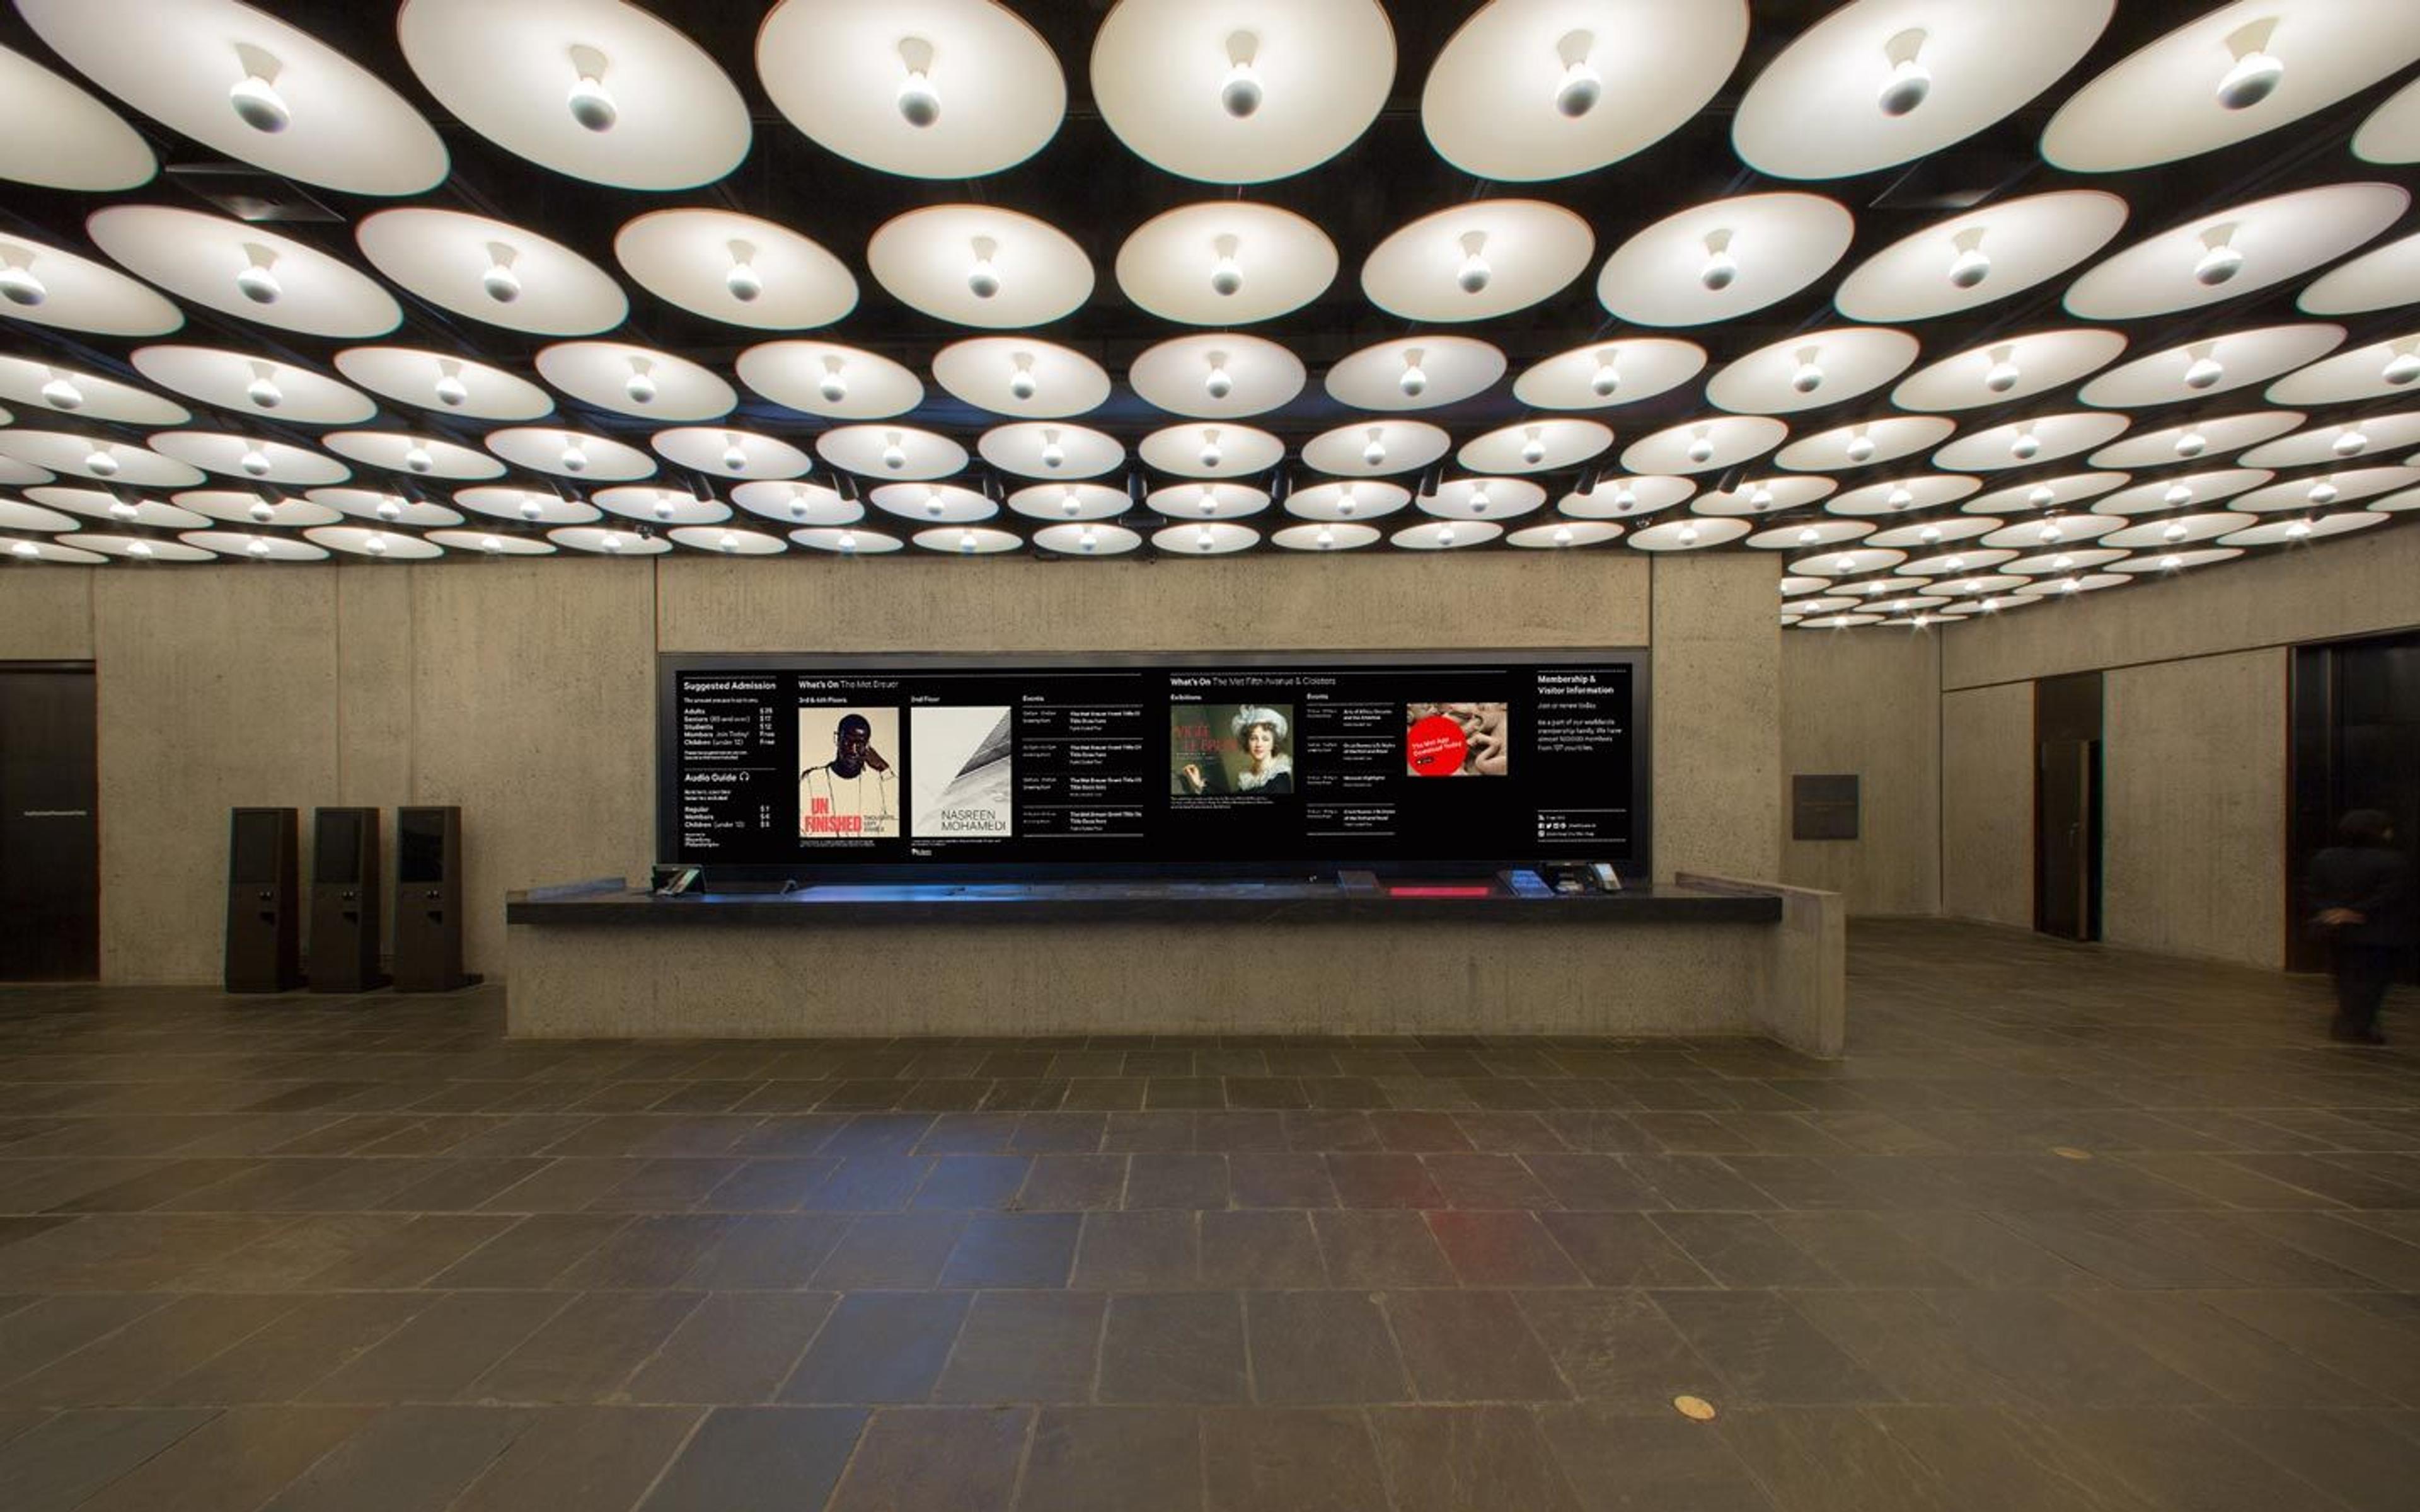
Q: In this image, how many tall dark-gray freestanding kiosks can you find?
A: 3